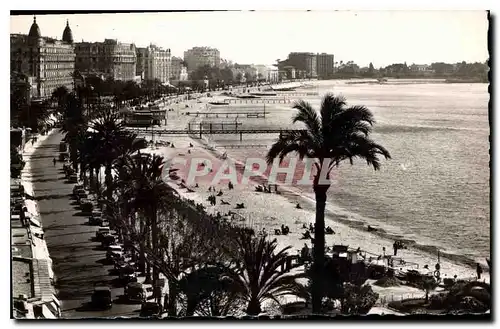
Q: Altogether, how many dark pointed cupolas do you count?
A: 2